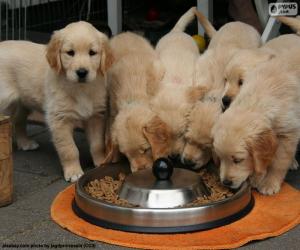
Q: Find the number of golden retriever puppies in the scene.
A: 6